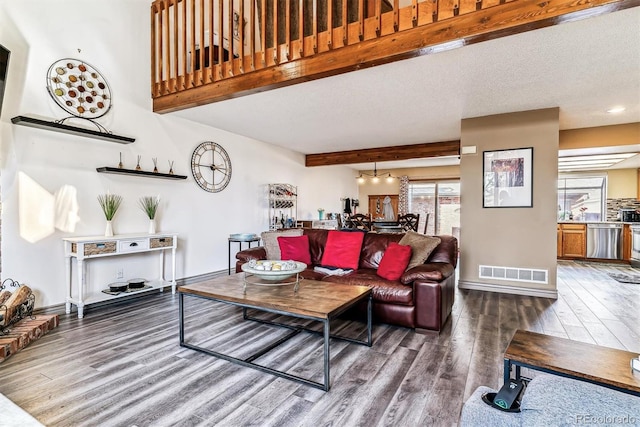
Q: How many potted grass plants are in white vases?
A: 2